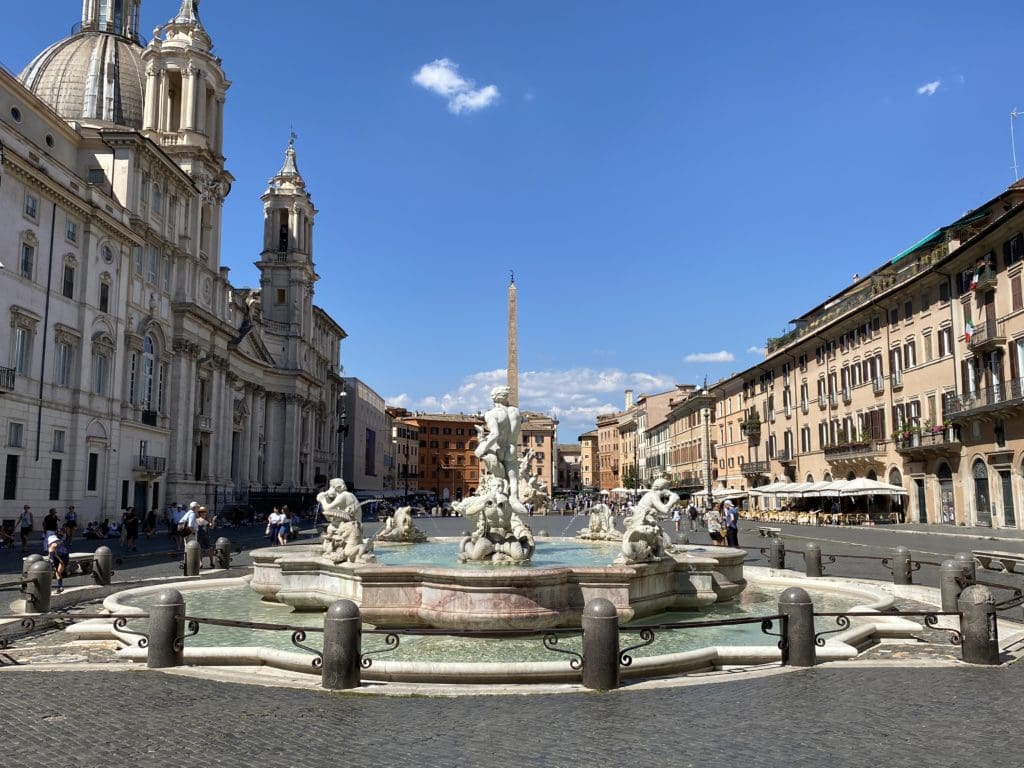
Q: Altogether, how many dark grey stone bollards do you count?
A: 15